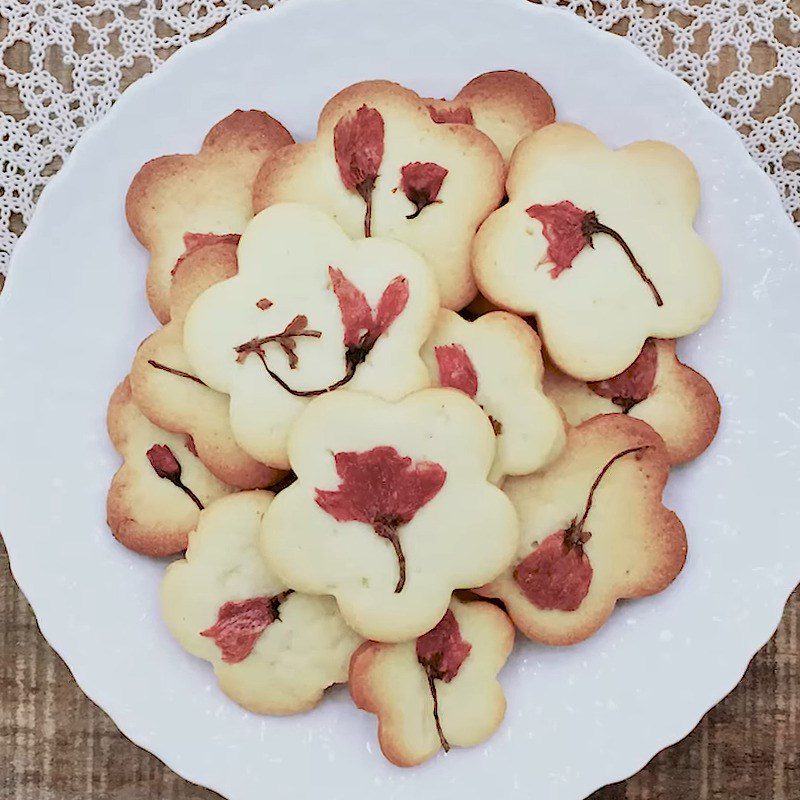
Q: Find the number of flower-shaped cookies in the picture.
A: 13